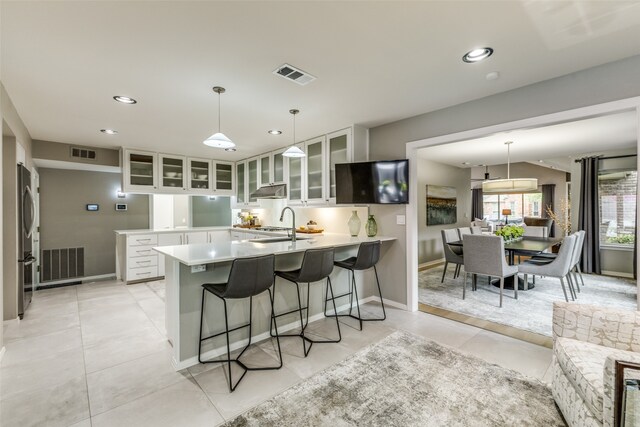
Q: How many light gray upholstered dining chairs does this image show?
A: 8